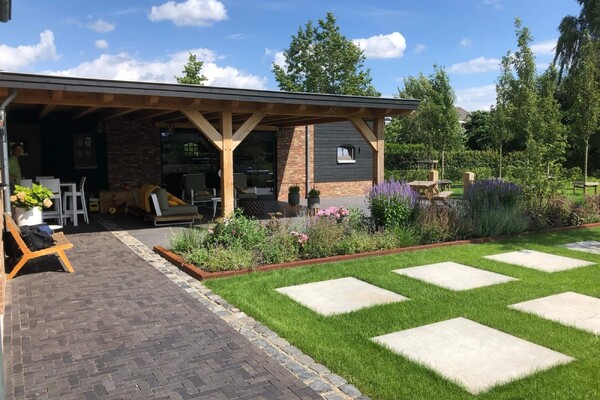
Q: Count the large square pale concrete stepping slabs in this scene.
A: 6